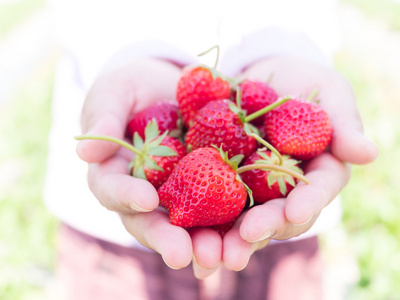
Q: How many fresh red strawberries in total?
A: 8